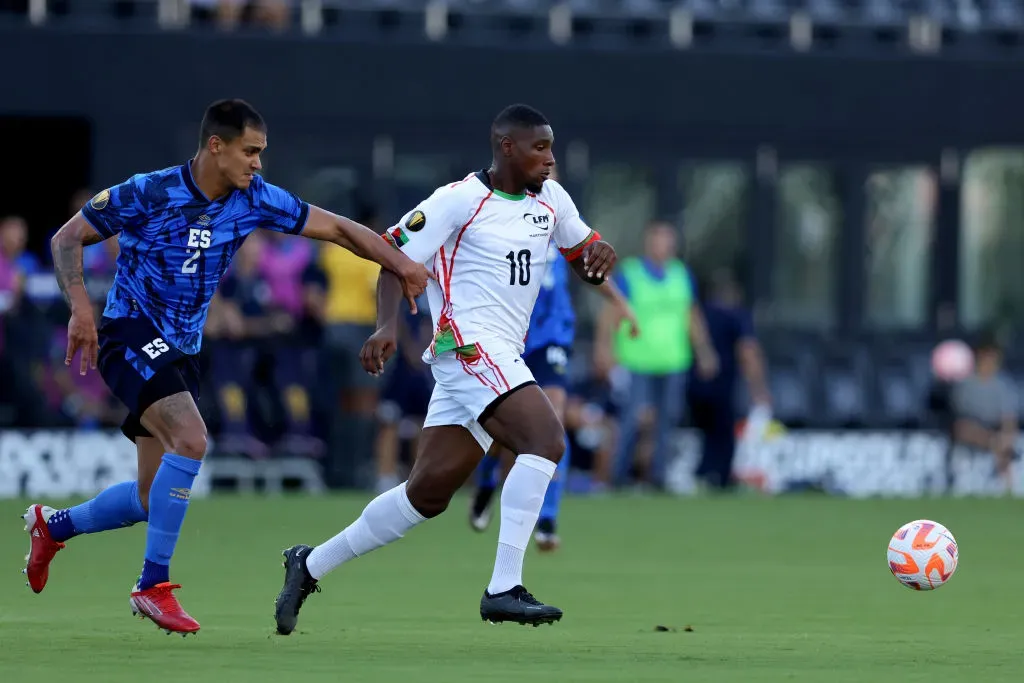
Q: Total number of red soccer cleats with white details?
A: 2